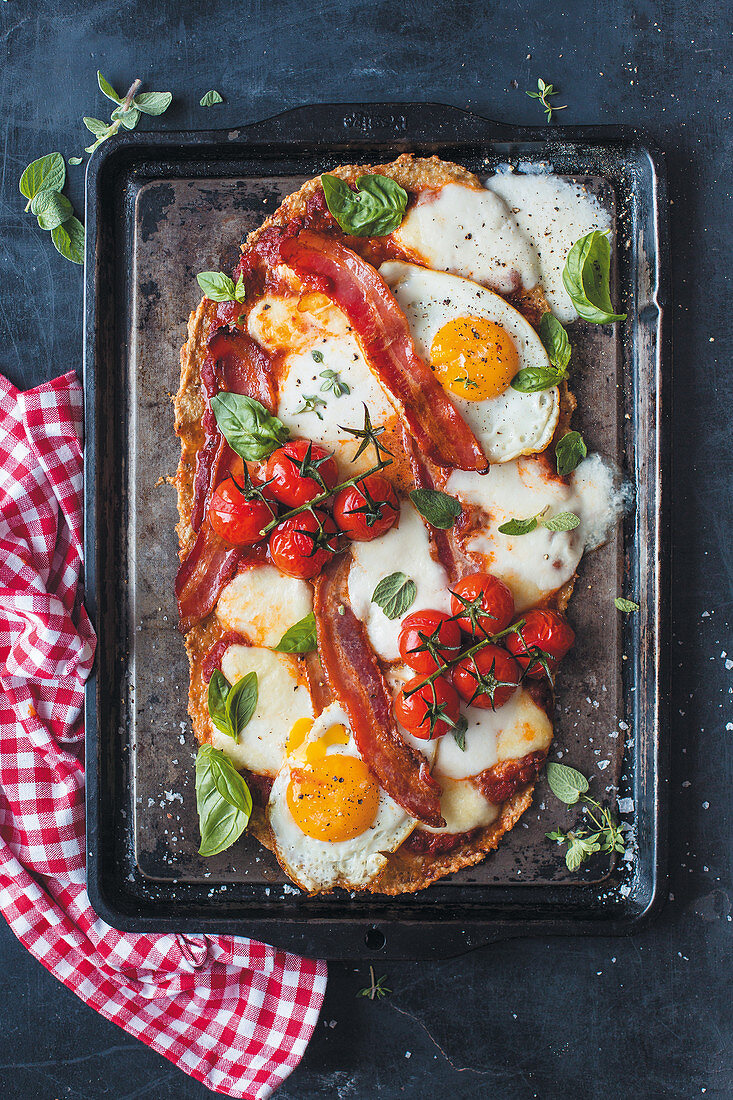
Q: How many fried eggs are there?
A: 2